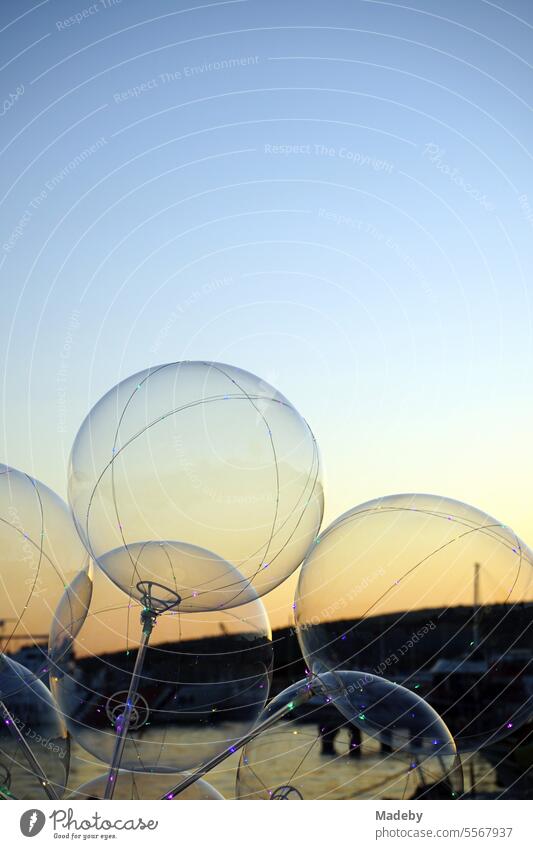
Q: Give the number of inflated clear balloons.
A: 7